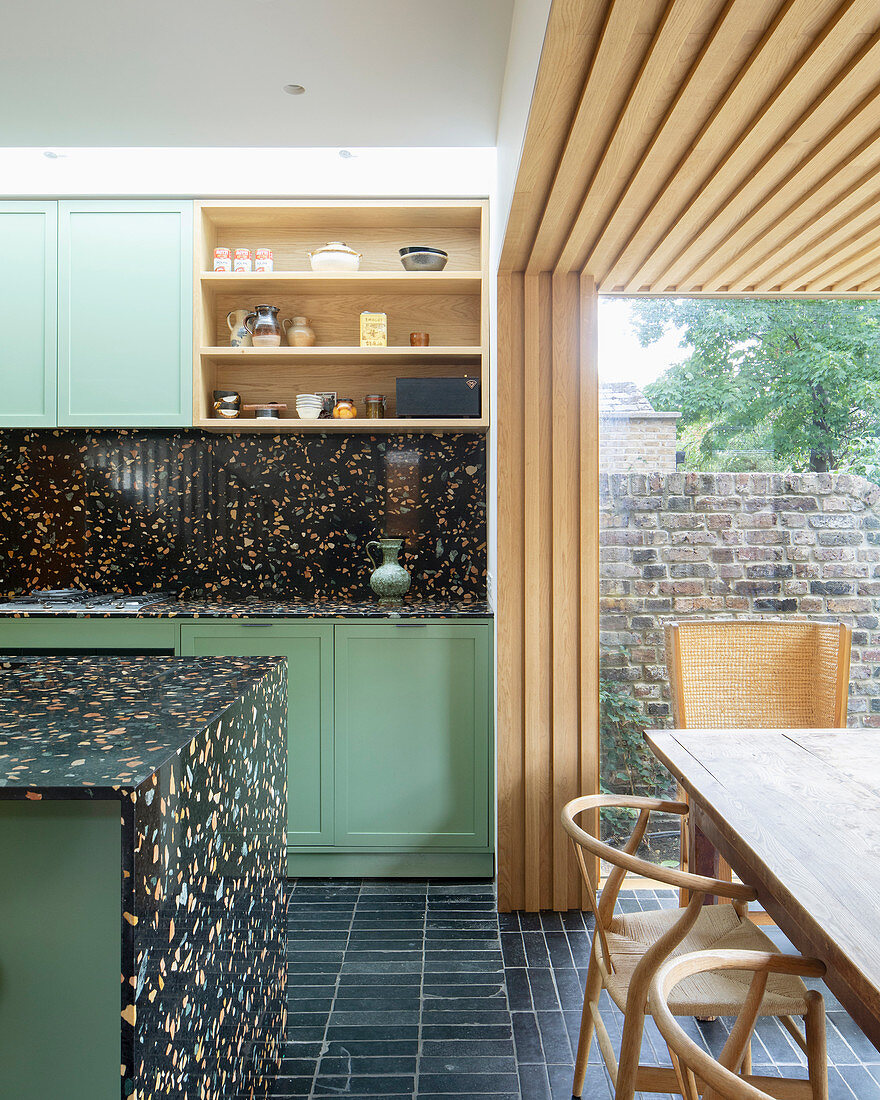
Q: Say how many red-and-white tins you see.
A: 3